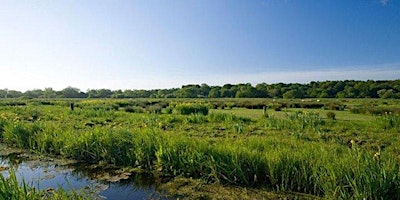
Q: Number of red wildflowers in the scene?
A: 0